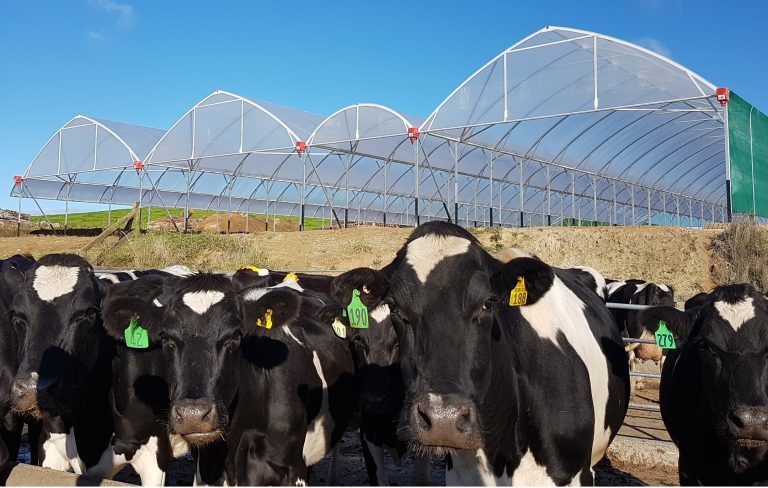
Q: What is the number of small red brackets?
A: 5